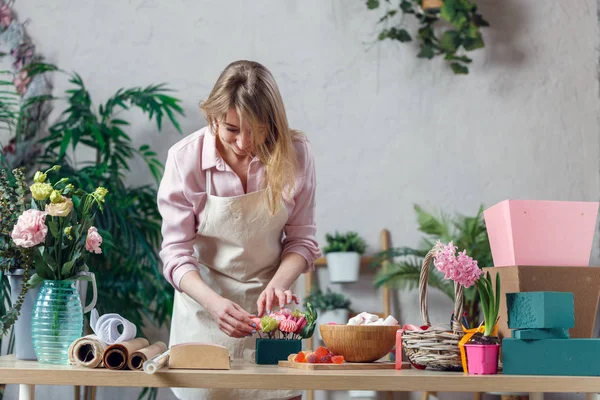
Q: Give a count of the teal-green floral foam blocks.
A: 4